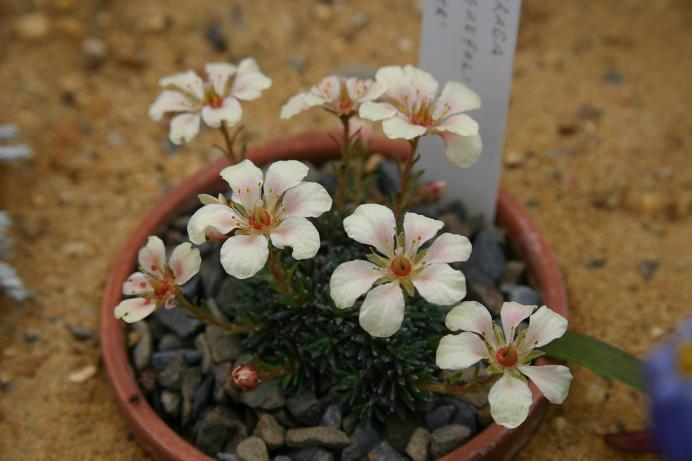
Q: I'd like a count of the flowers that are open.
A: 7